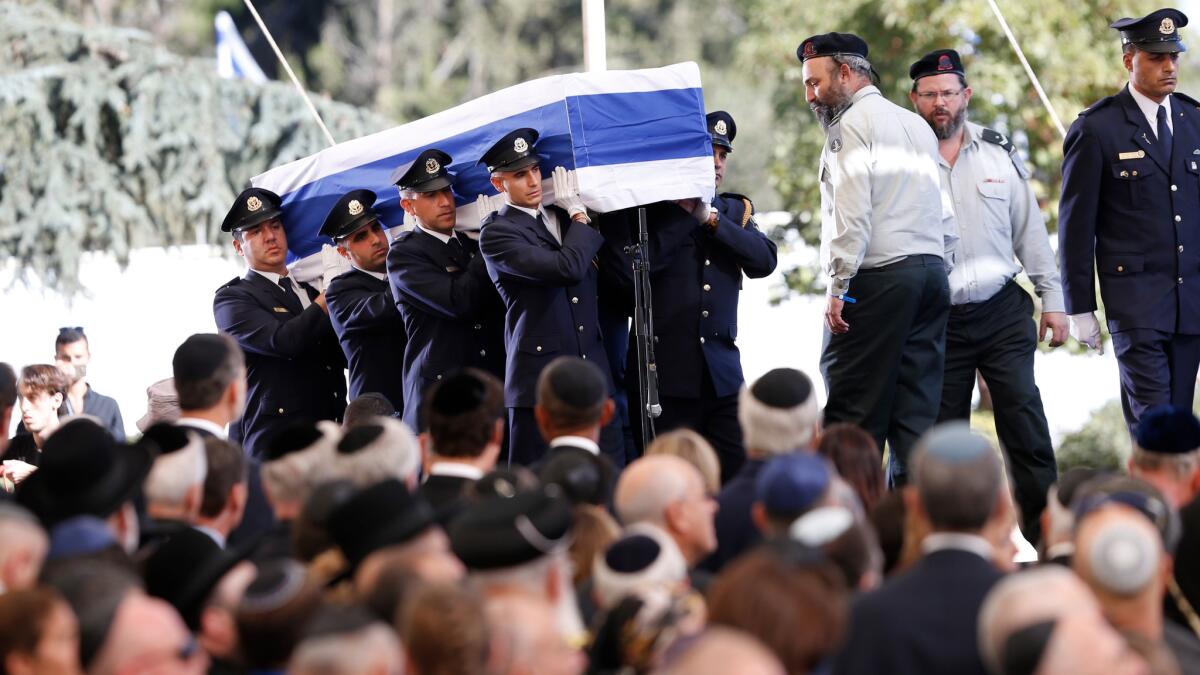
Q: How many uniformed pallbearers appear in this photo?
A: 5